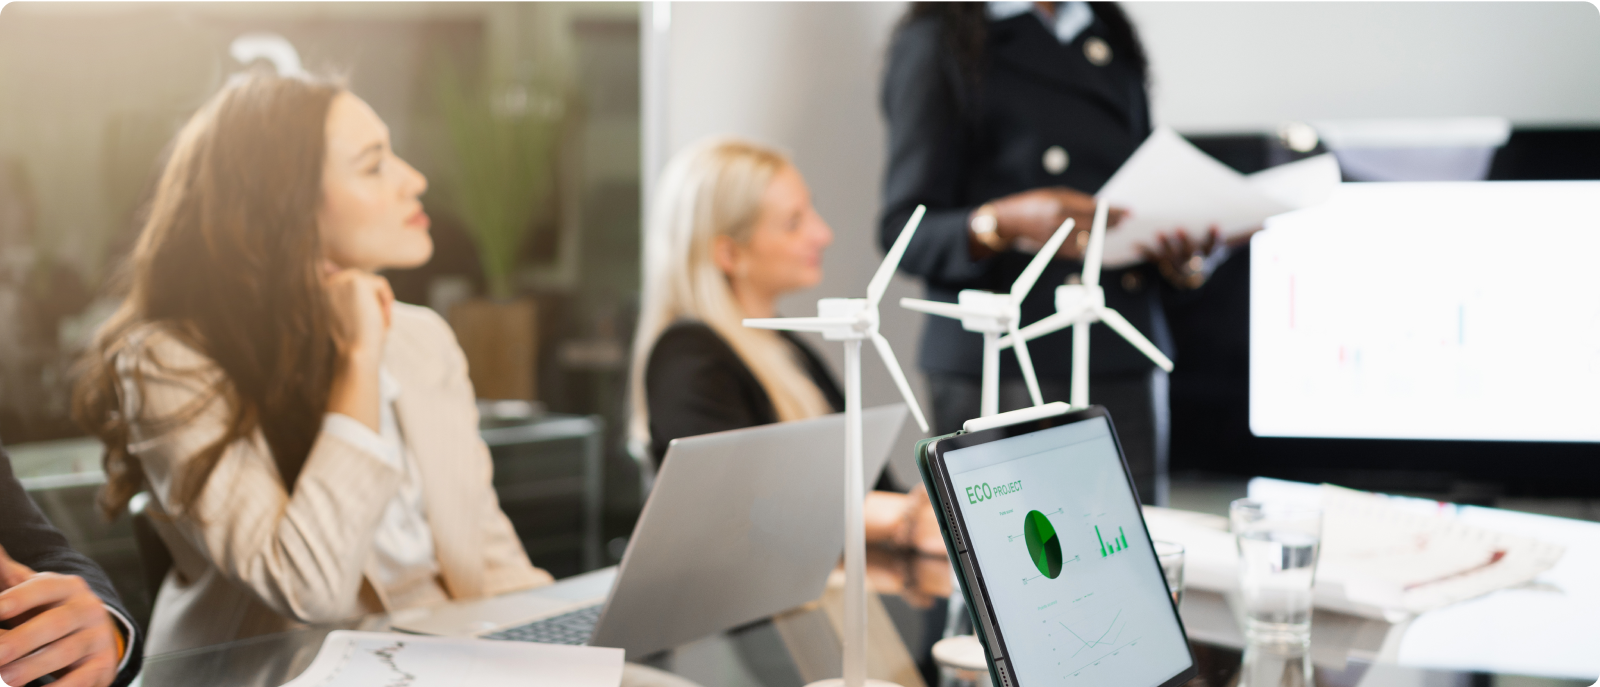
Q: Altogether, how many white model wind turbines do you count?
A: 3